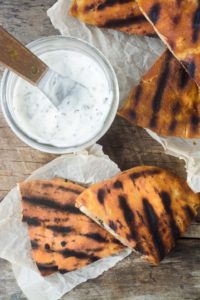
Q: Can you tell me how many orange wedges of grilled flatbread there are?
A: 5